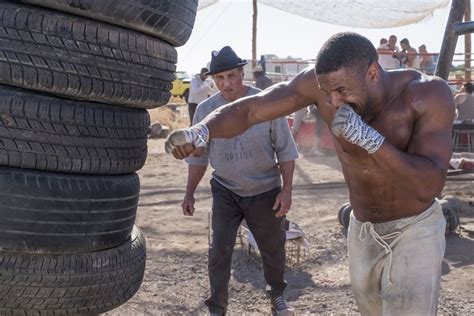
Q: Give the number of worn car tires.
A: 5